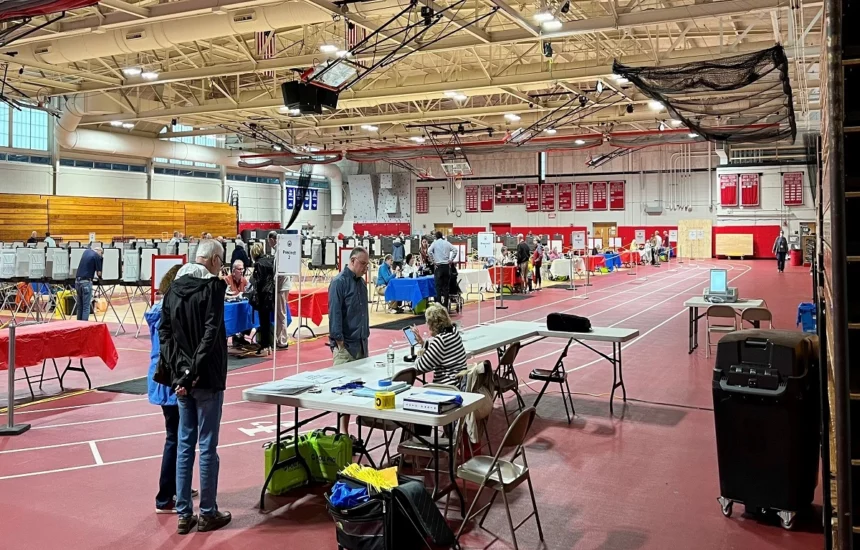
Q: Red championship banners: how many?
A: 12